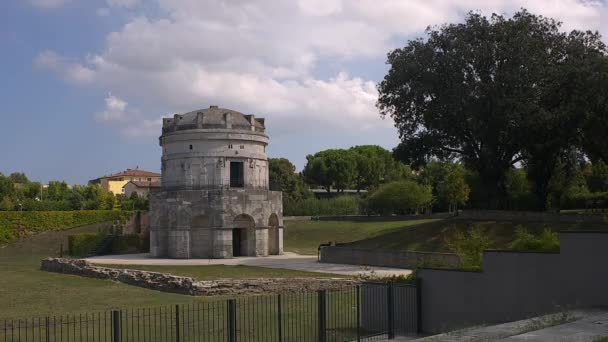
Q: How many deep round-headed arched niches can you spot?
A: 4